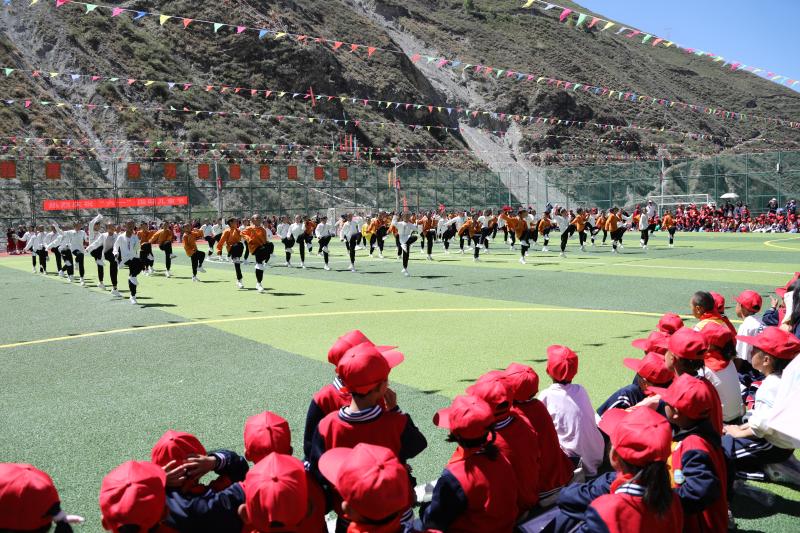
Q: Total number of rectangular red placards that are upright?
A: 10